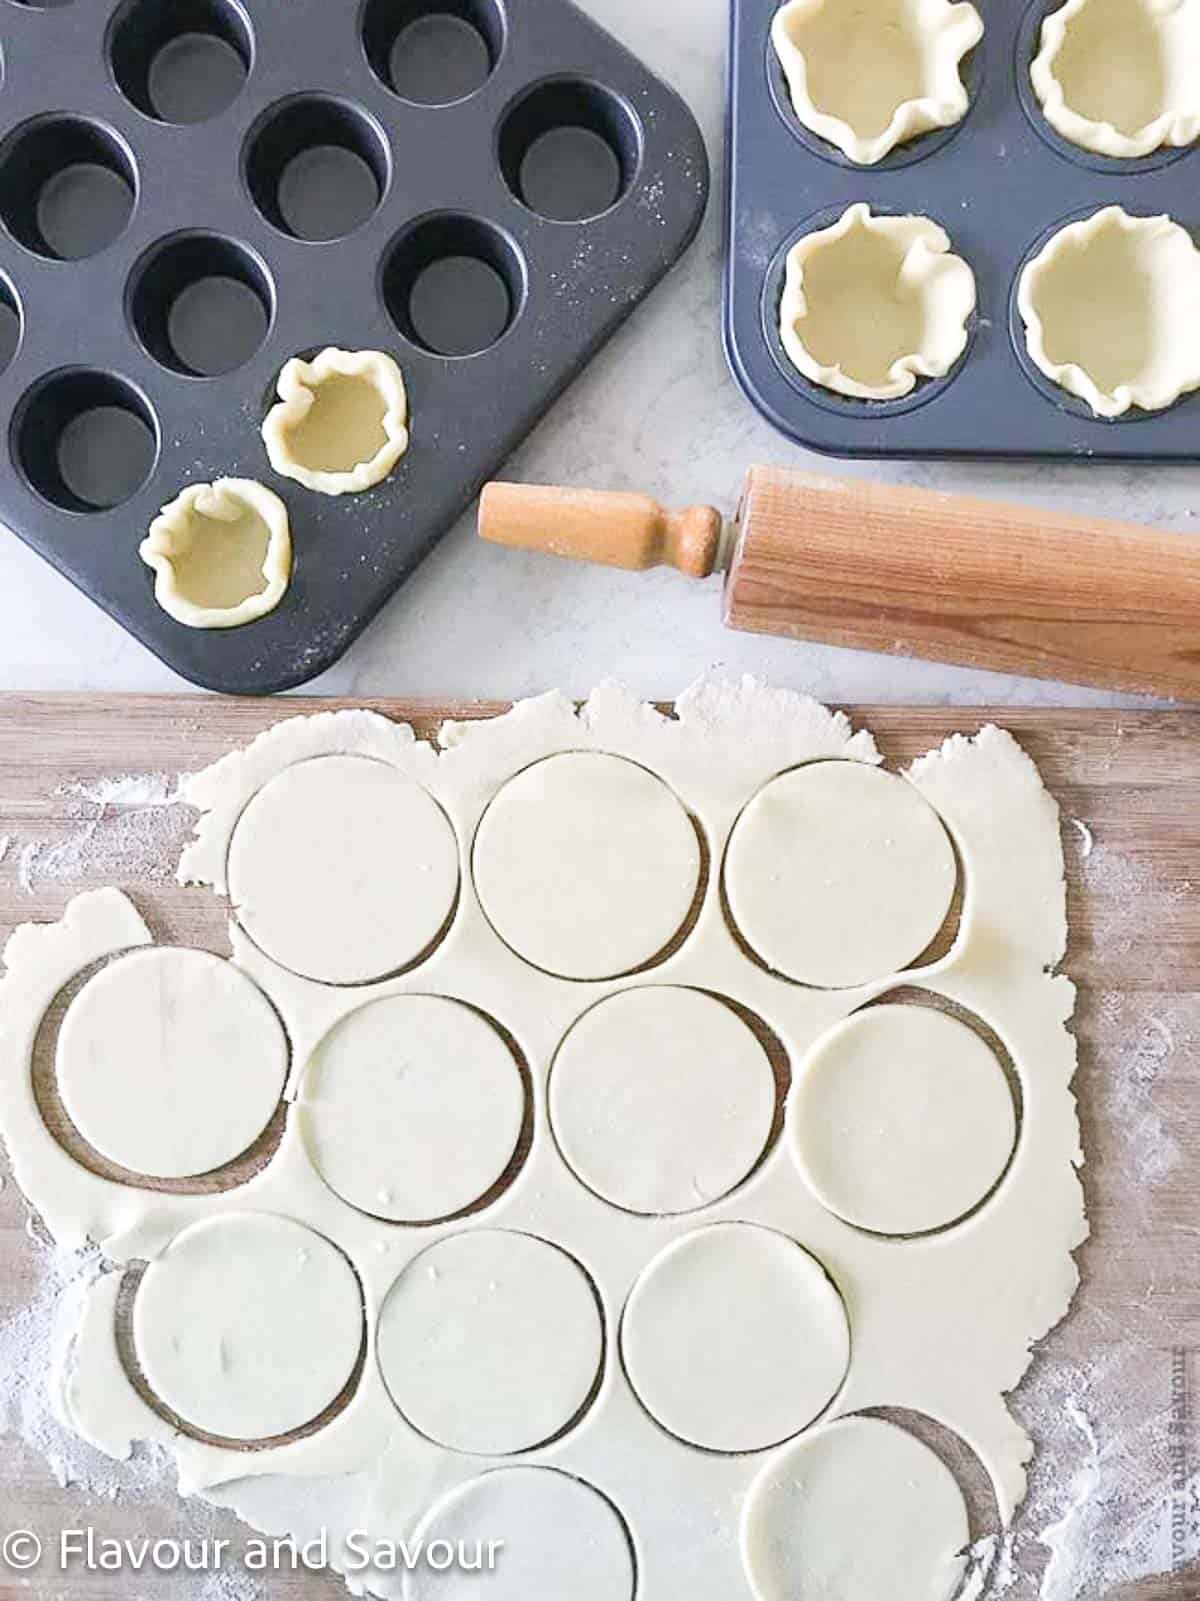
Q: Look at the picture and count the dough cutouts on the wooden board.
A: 12